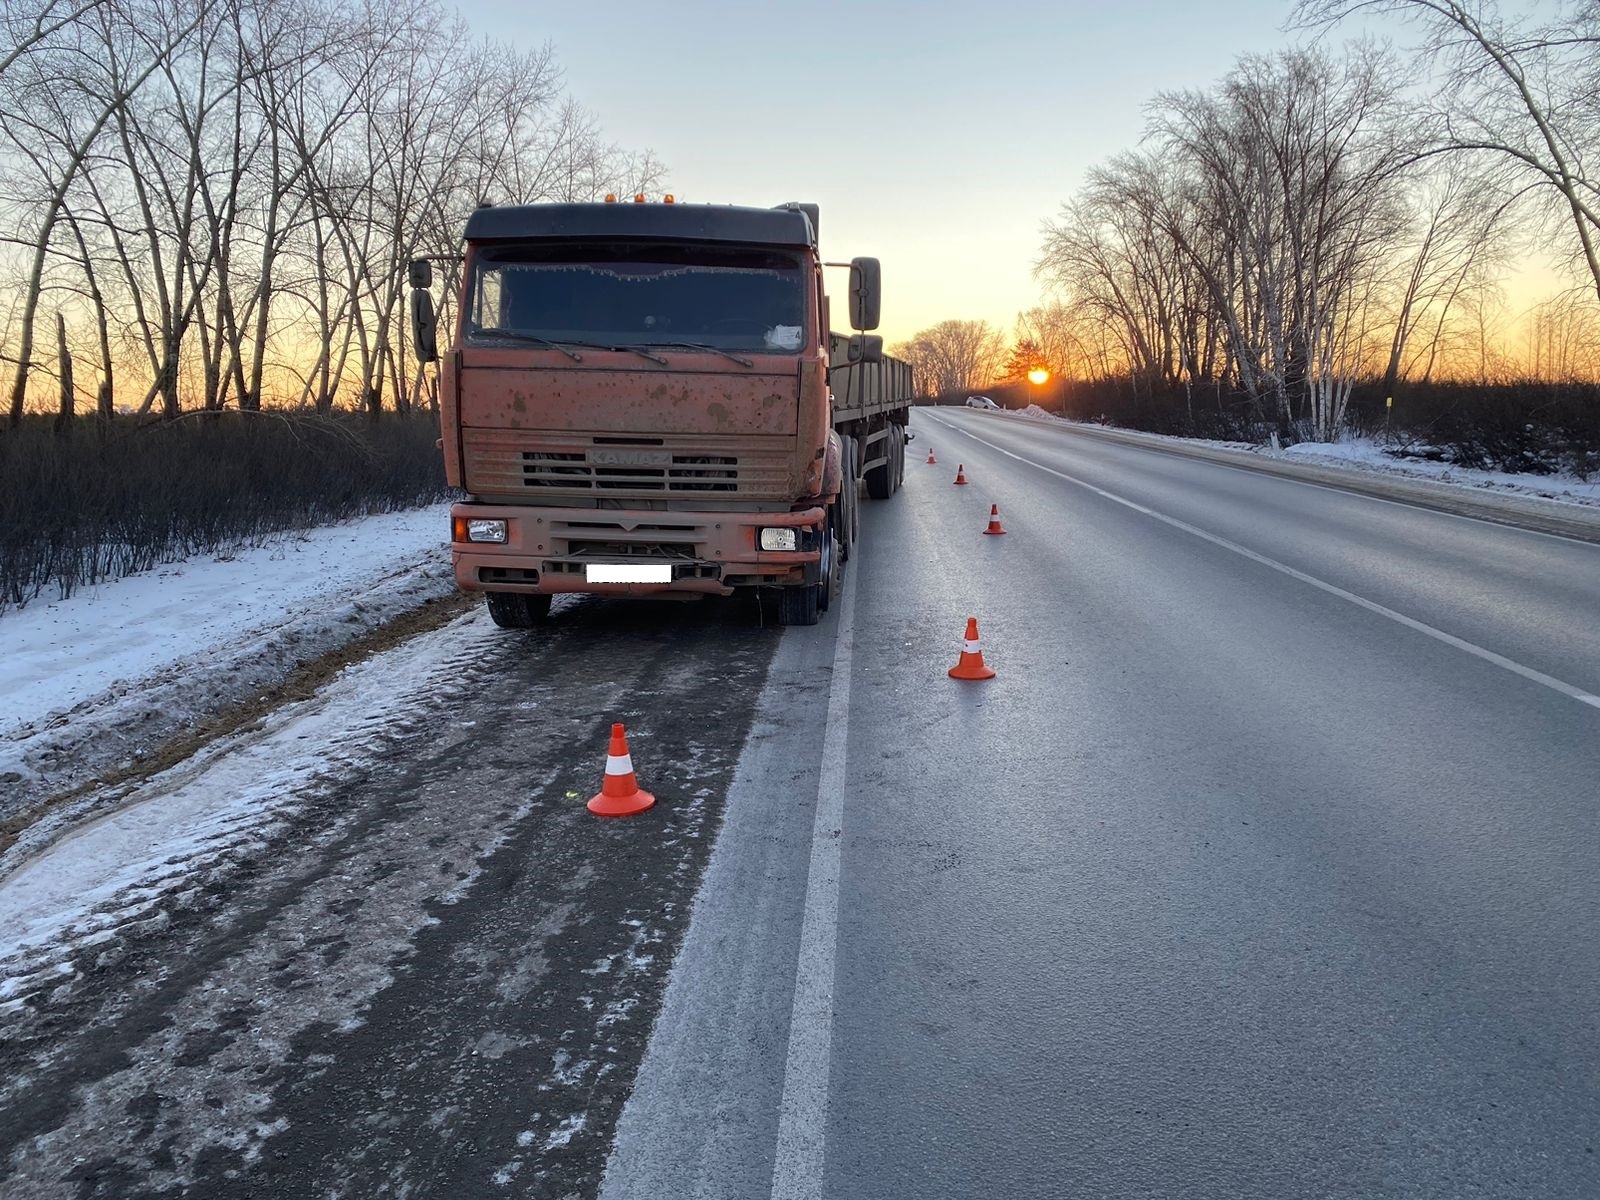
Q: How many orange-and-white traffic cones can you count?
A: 5